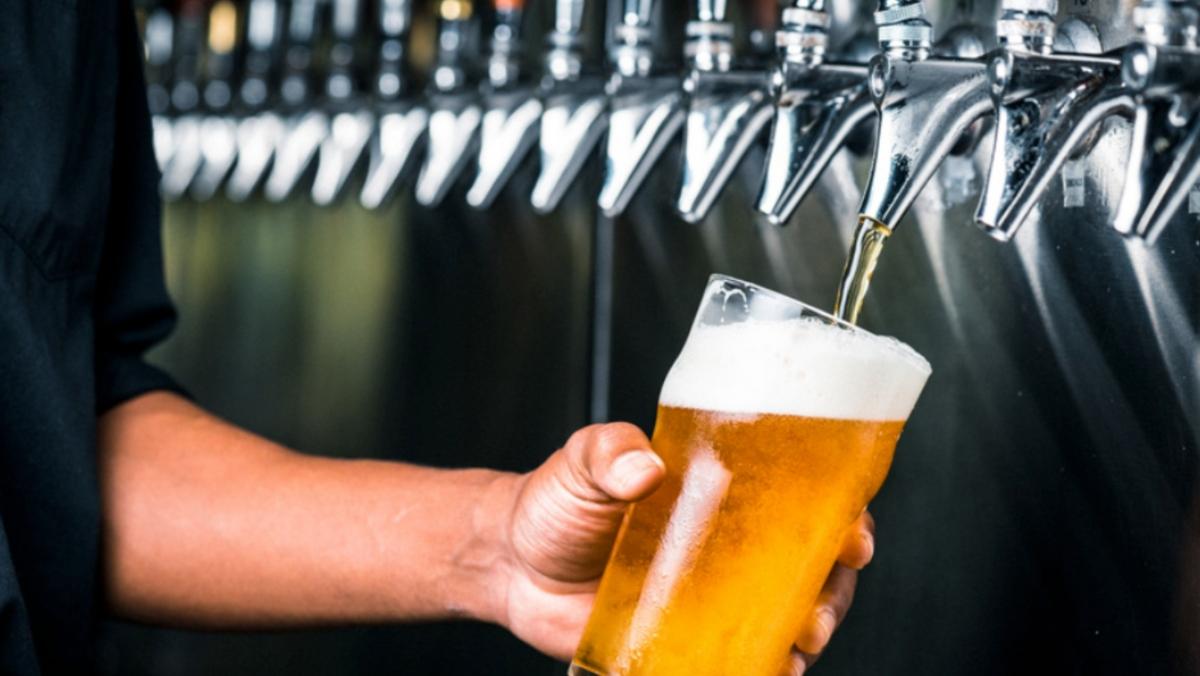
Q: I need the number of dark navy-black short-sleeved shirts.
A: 1